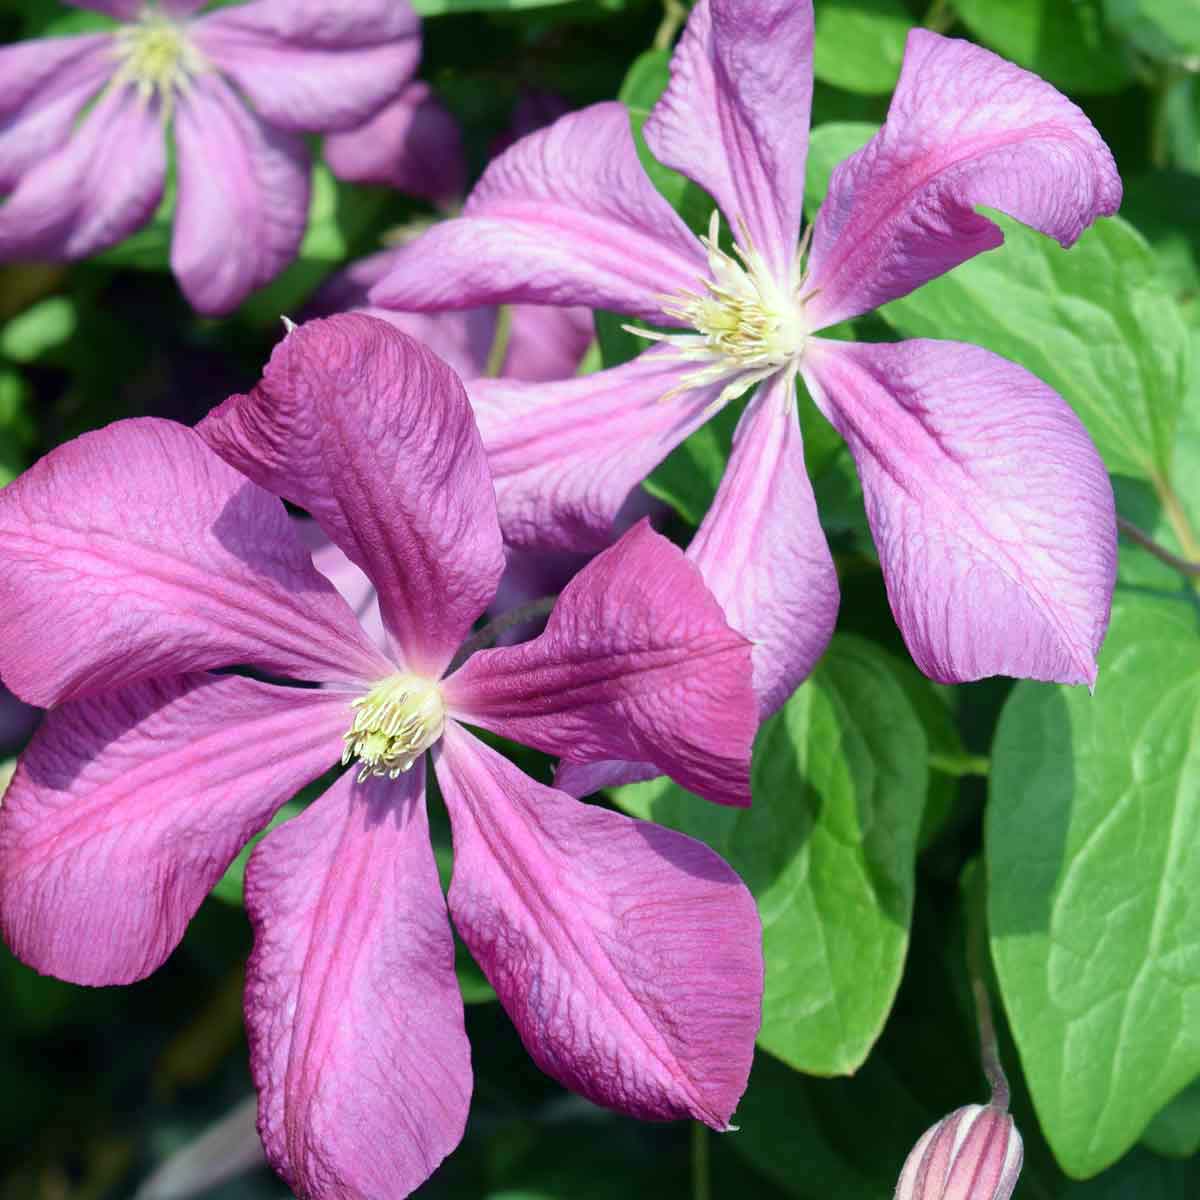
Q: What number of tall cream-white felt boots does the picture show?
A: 0